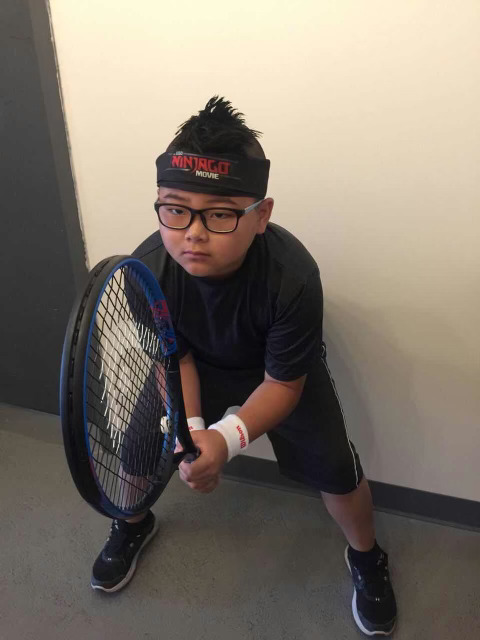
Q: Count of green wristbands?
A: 0